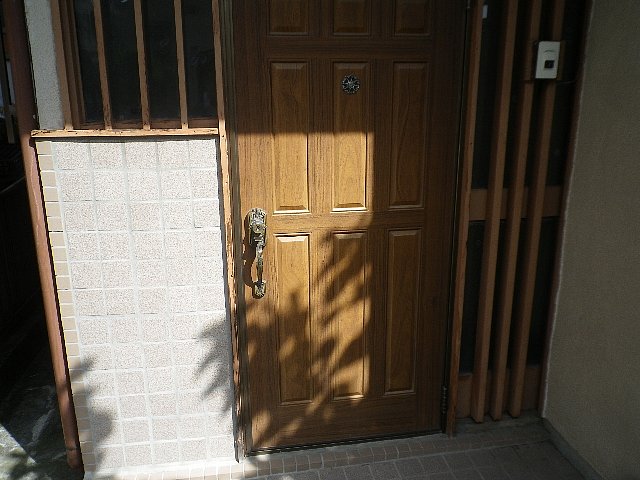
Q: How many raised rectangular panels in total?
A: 9